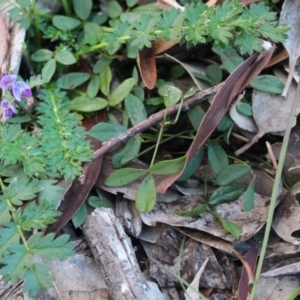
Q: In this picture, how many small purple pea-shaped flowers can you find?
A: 3